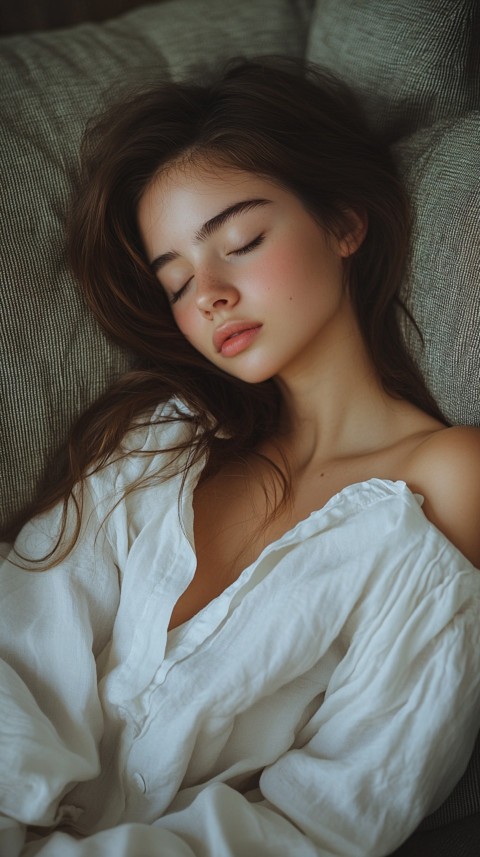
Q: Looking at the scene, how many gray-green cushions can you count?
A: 3